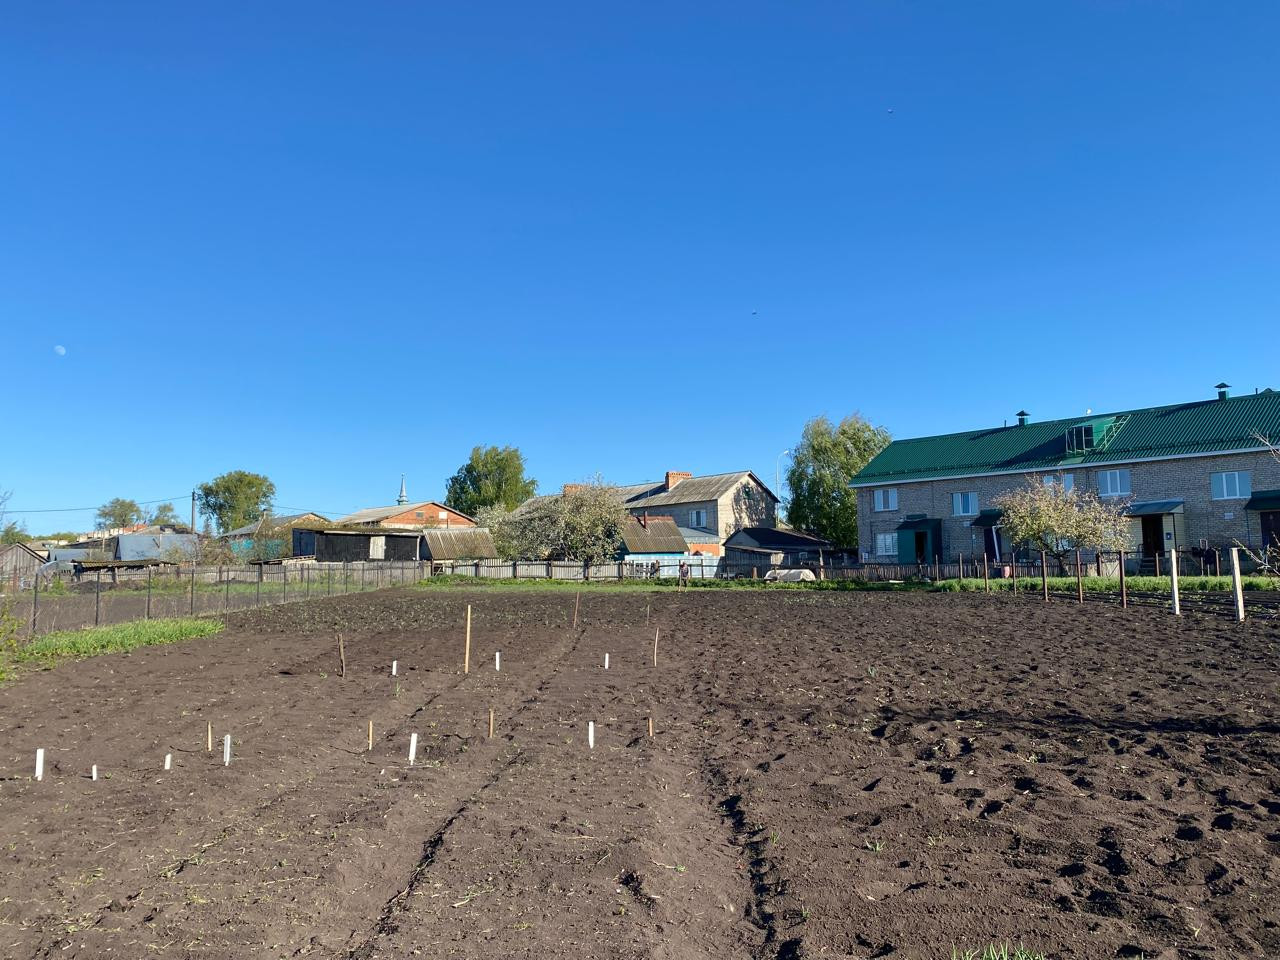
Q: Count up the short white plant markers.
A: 9